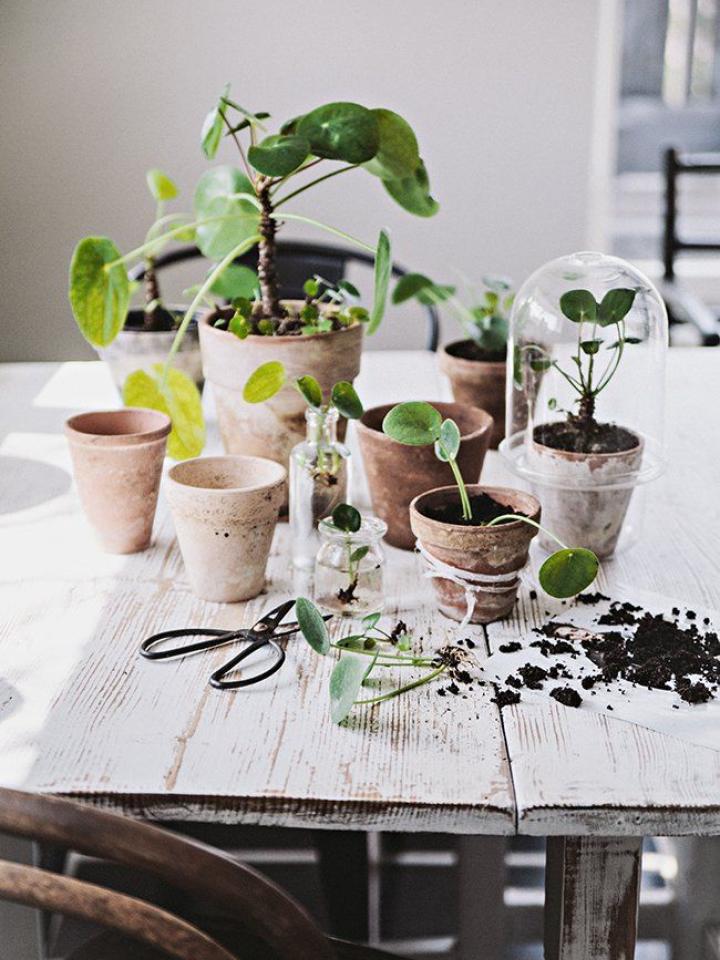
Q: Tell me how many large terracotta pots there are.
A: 1